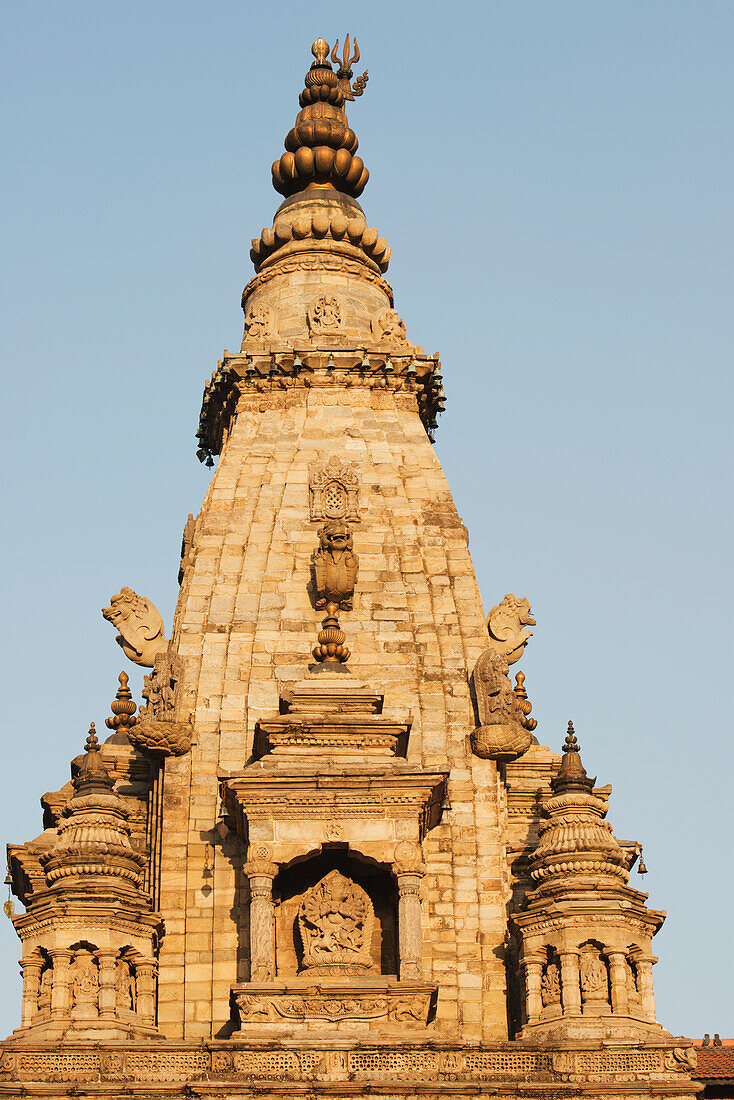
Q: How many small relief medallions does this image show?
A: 3